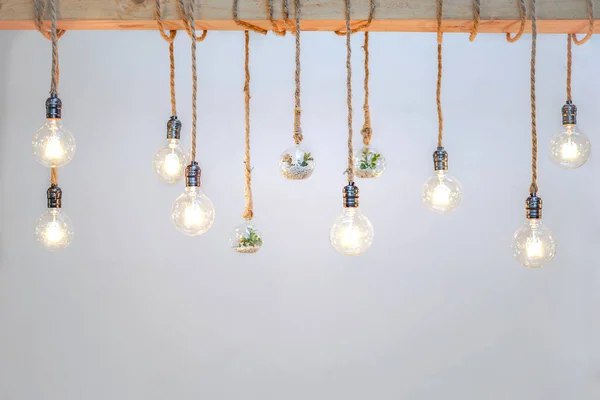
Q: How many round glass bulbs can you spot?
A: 8